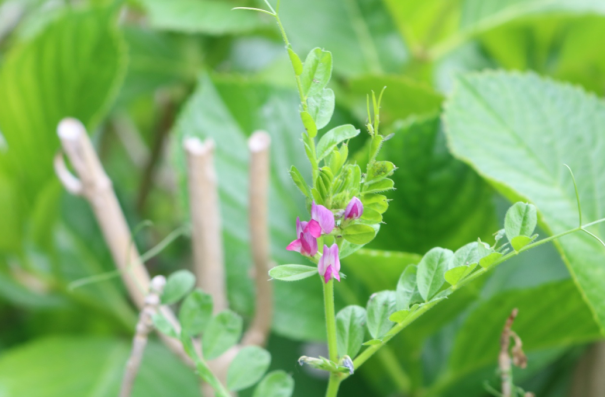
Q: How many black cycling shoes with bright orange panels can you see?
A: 0